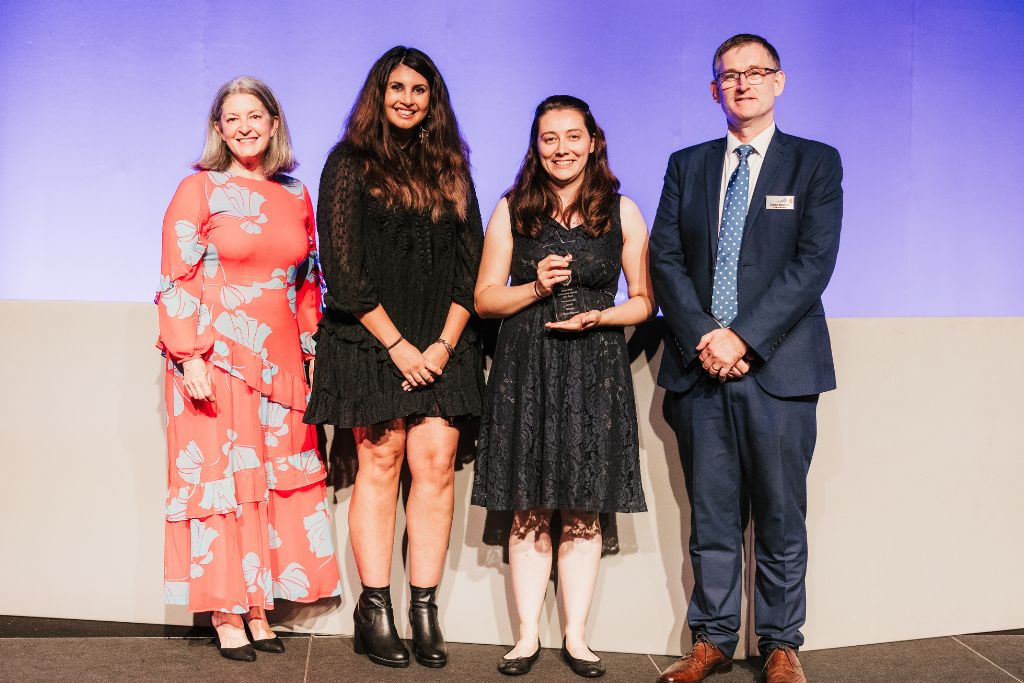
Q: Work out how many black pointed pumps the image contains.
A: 2